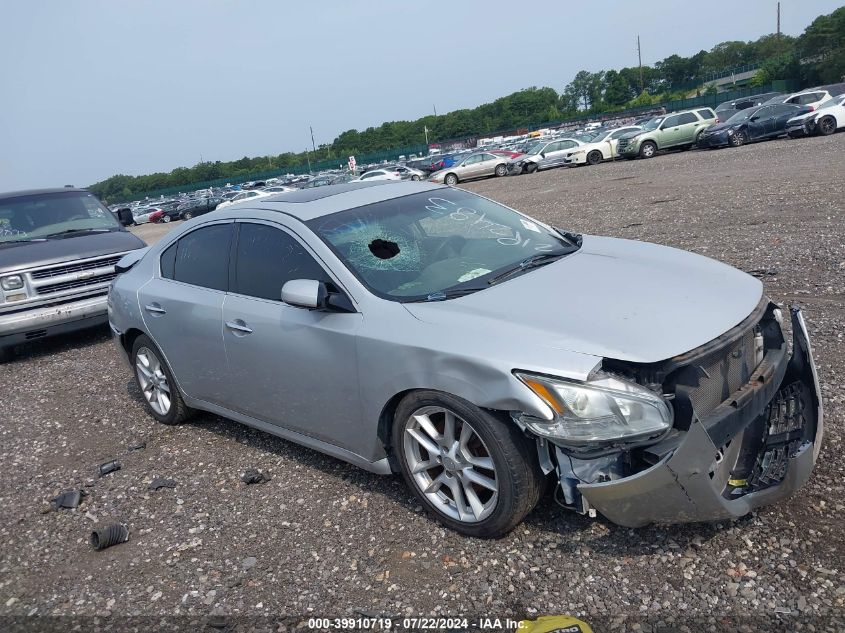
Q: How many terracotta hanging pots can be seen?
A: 0